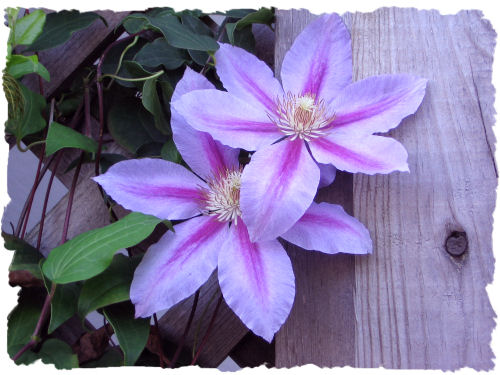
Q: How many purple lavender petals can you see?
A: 12